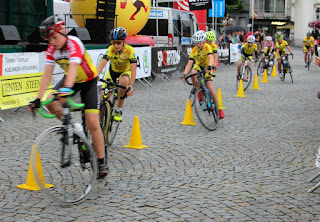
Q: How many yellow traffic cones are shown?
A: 8